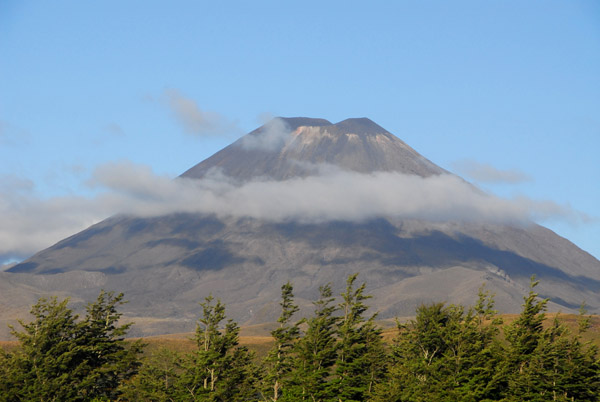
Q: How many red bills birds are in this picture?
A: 0